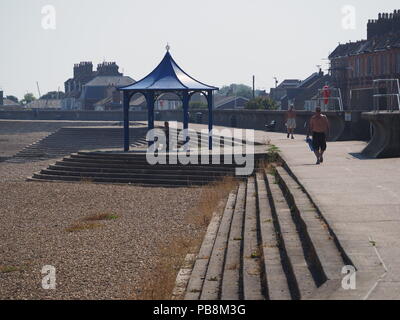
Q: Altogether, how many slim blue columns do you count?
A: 4